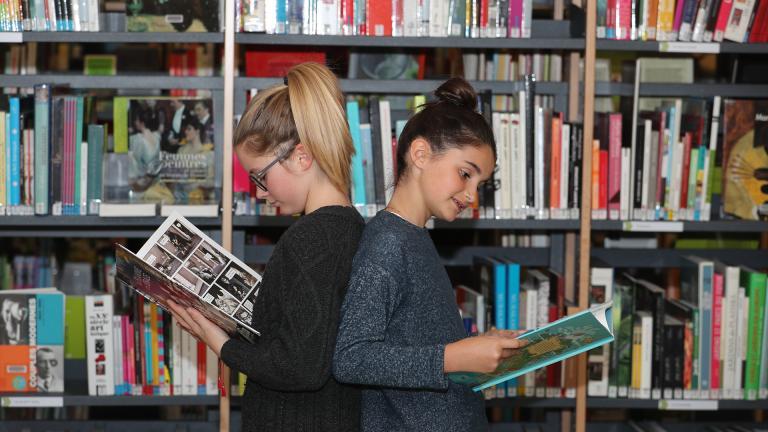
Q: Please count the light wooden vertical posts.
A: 2